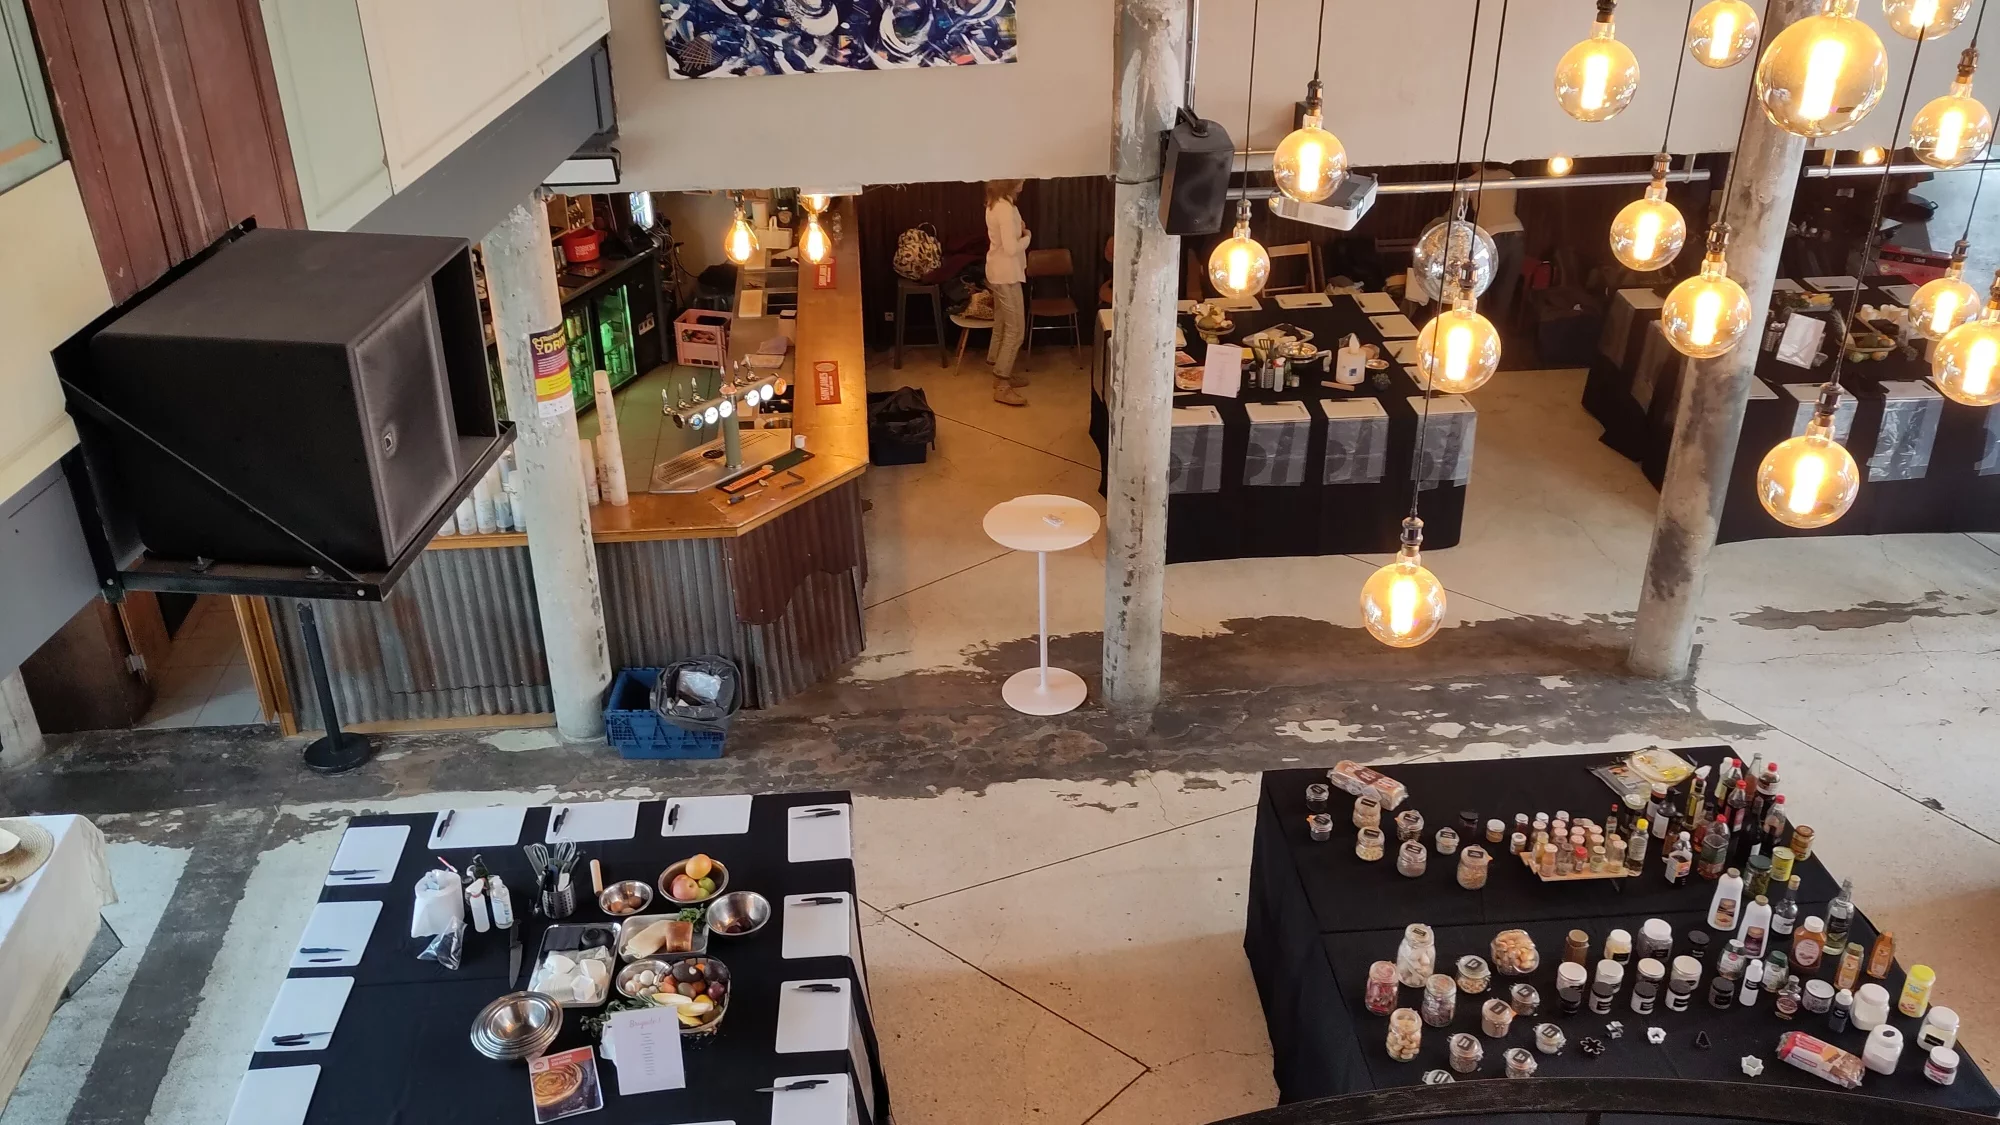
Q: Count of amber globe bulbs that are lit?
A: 14